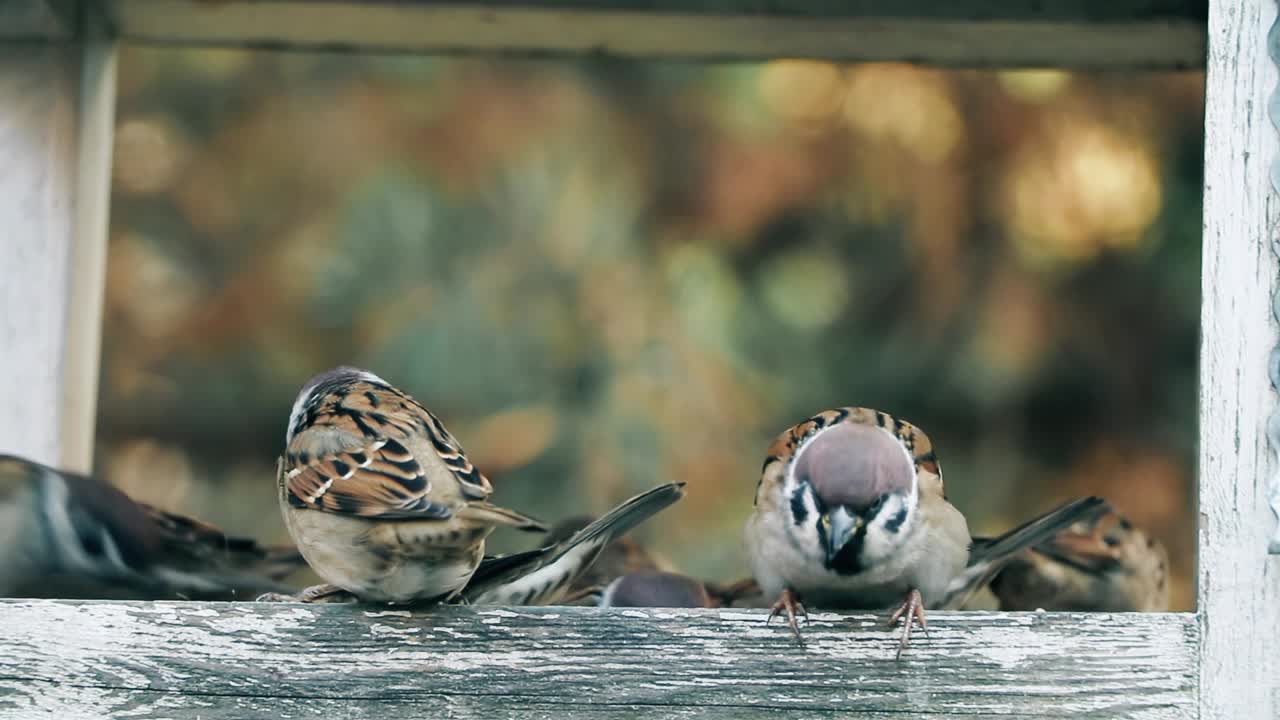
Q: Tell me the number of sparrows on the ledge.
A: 2